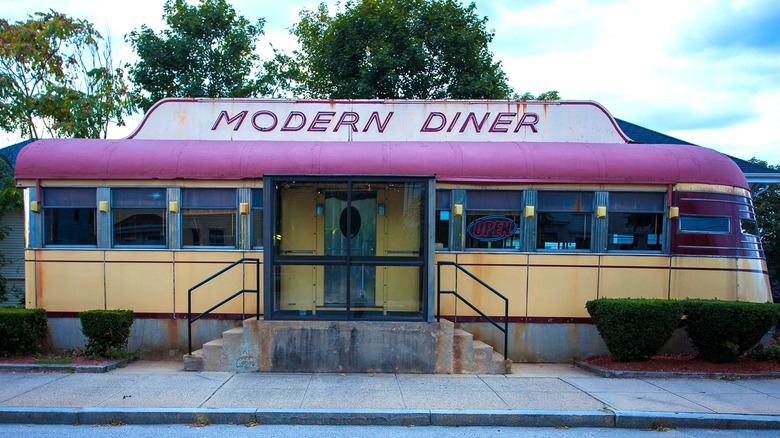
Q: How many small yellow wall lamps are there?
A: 8